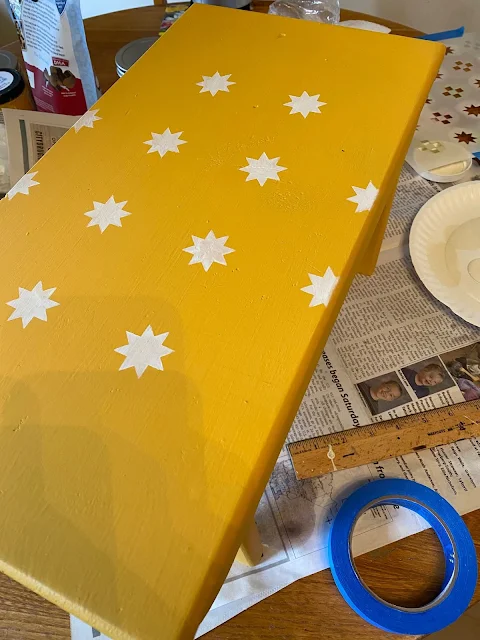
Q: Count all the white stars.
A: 12